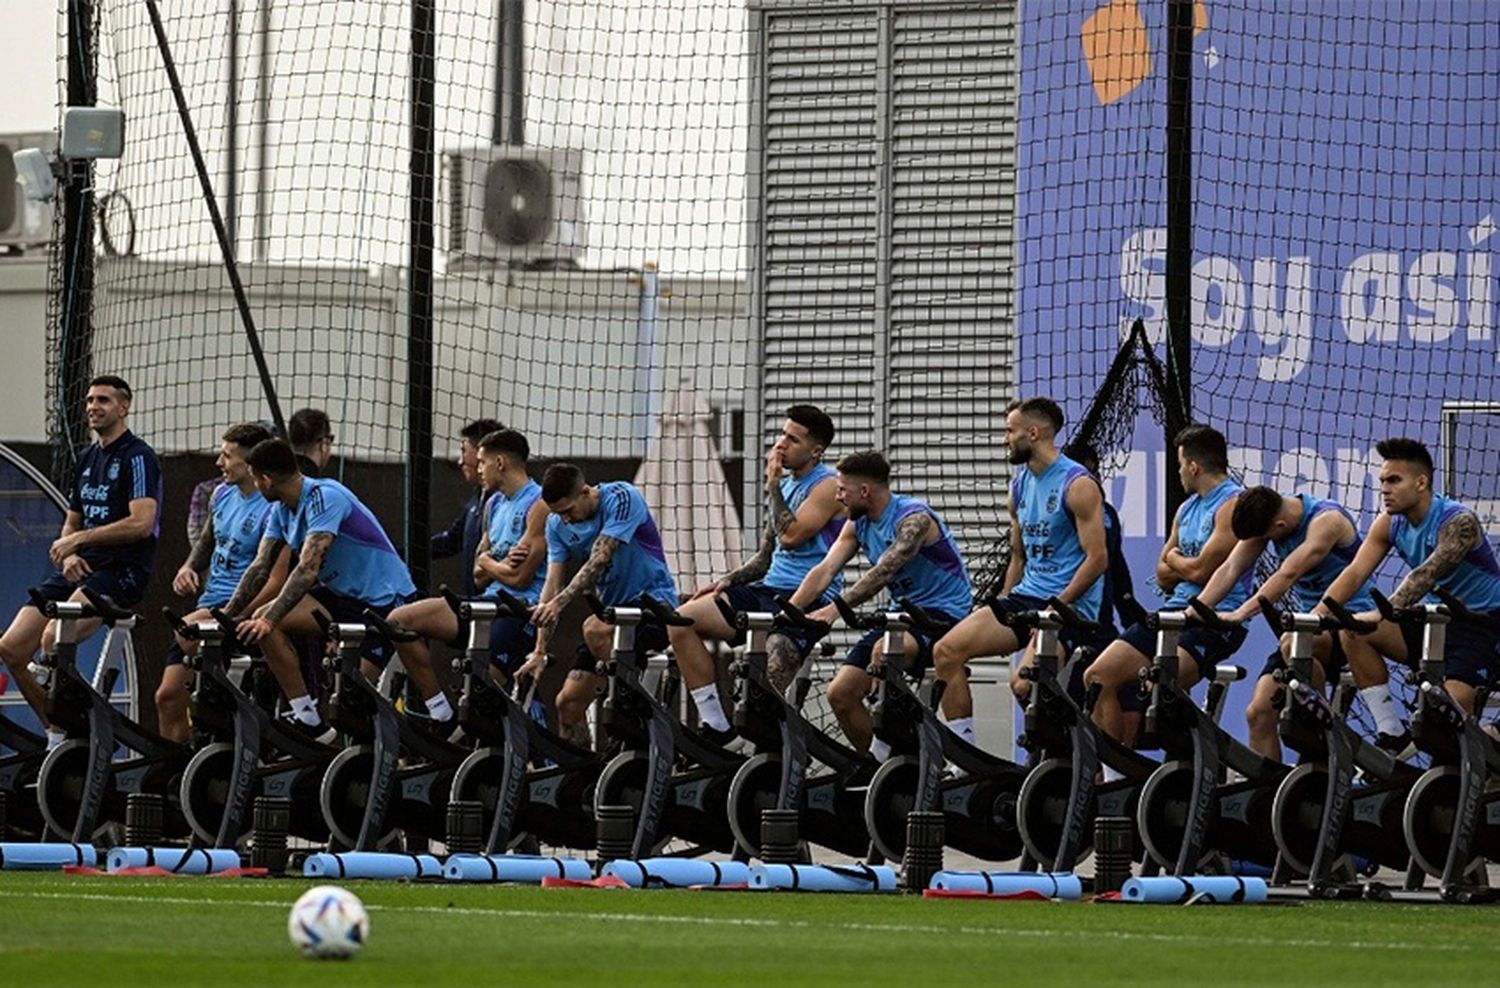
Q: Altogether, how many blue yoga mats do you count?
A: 8